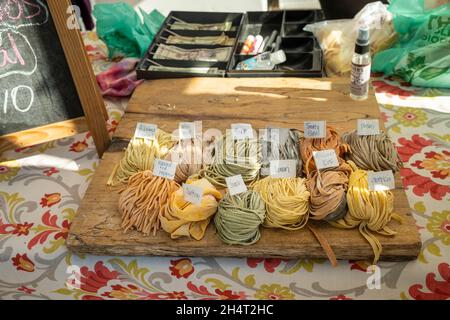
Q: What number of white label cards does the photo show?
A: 12